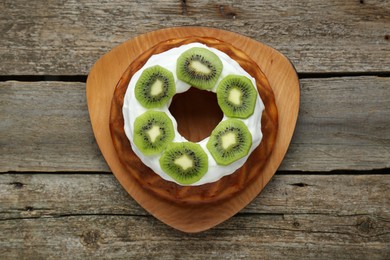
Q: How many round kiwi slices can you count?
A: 6